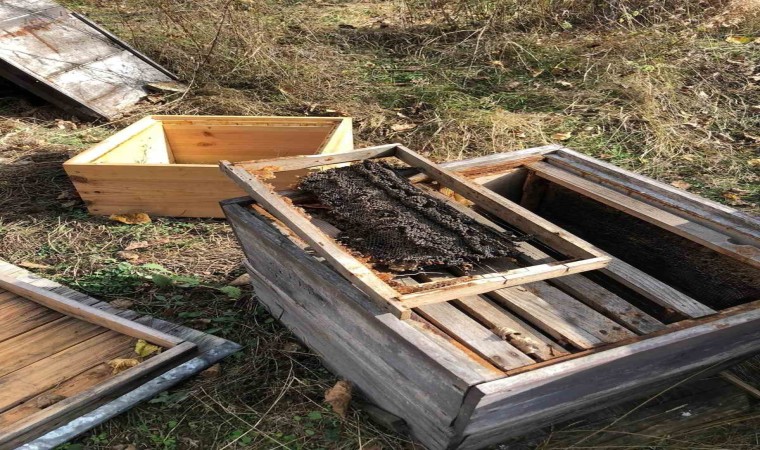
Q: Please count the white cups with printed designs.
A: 0